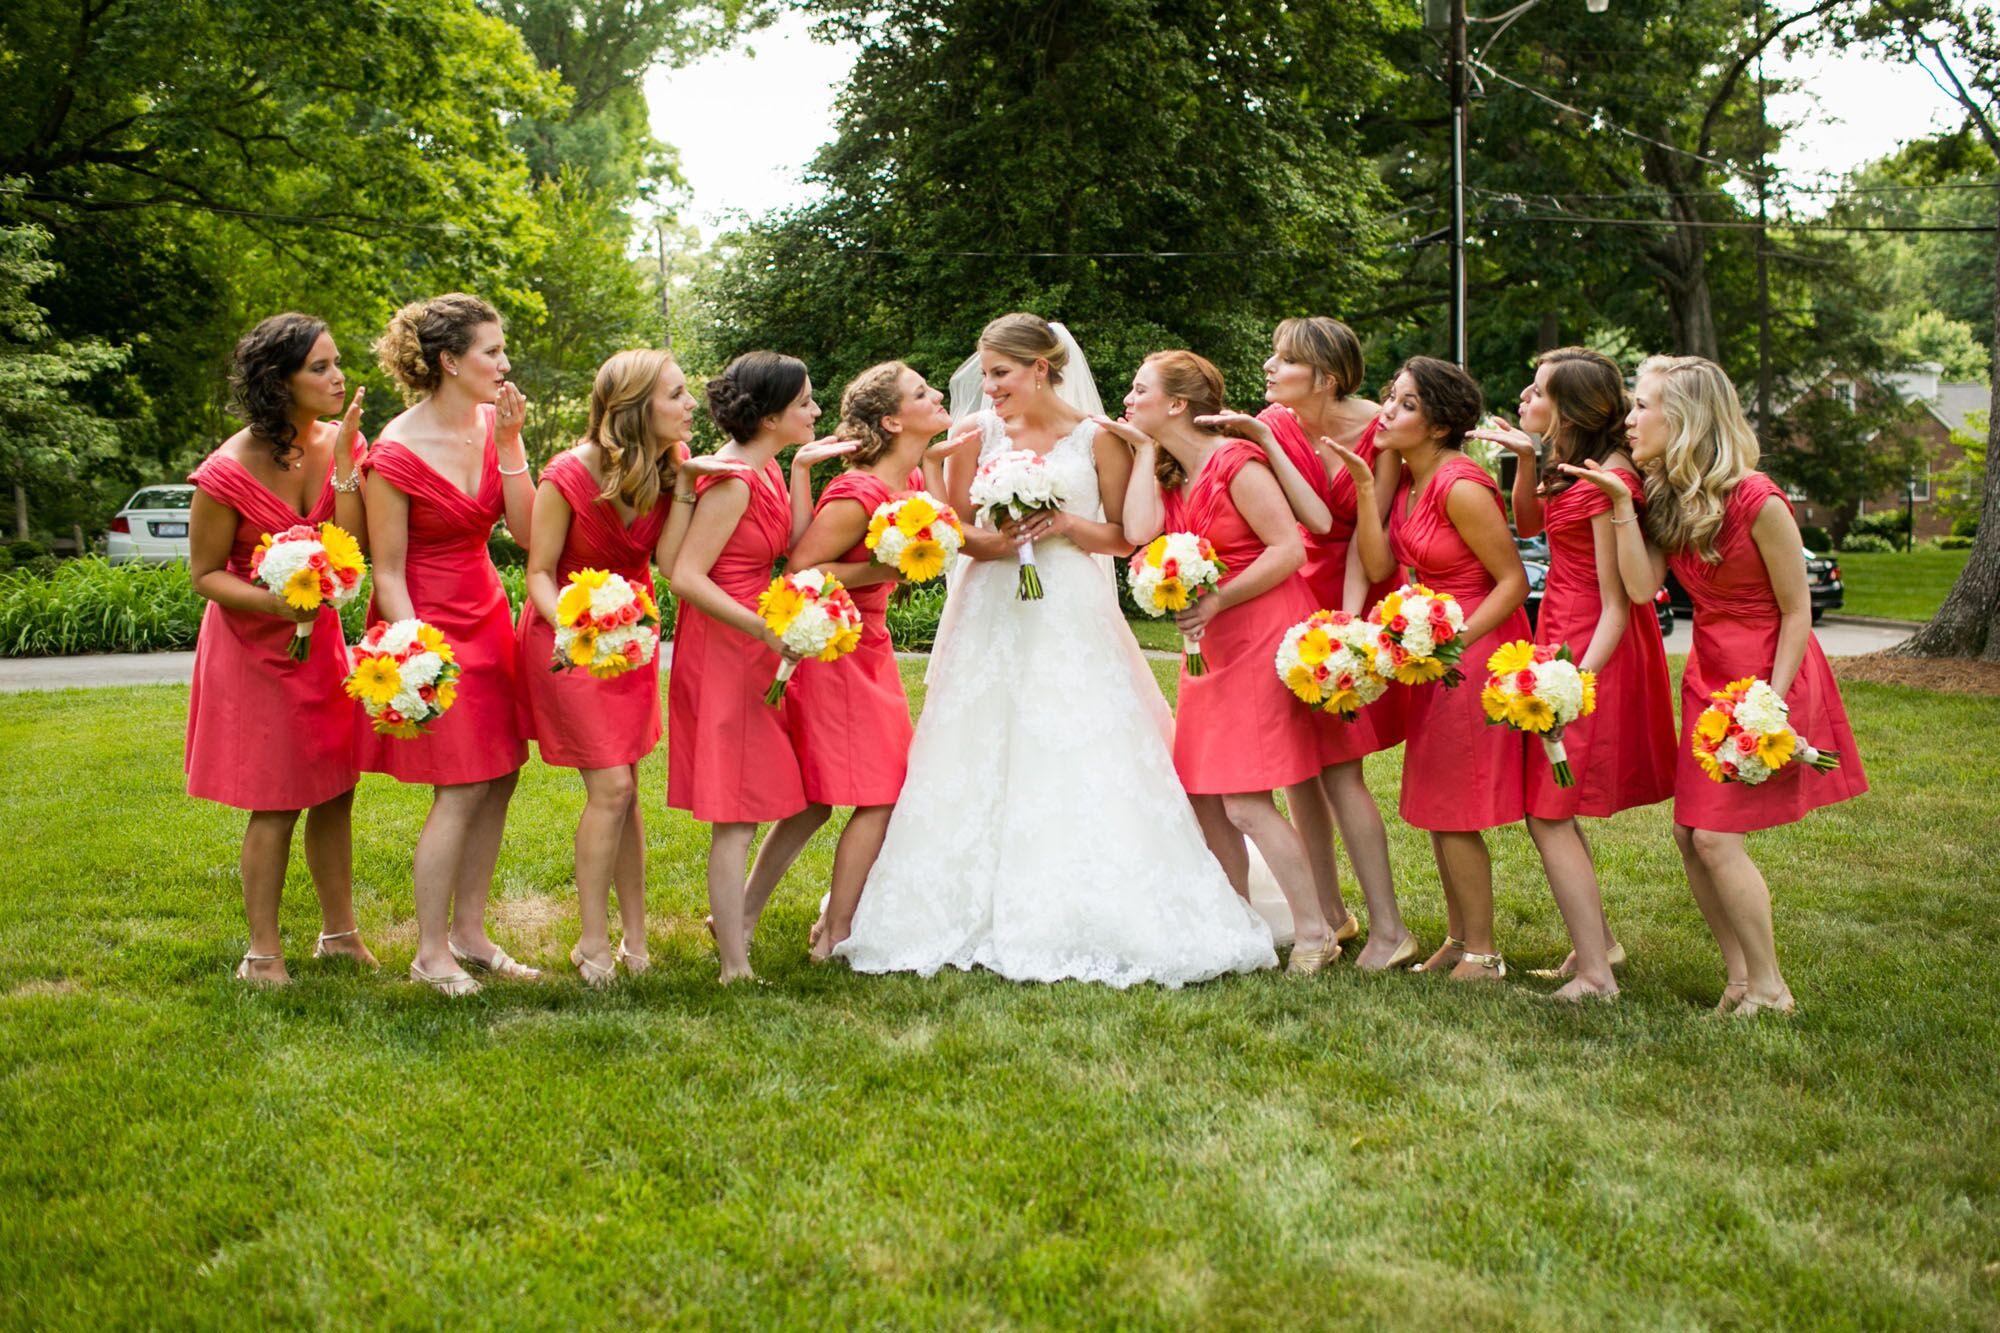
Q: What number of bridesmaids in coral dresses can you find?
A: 10